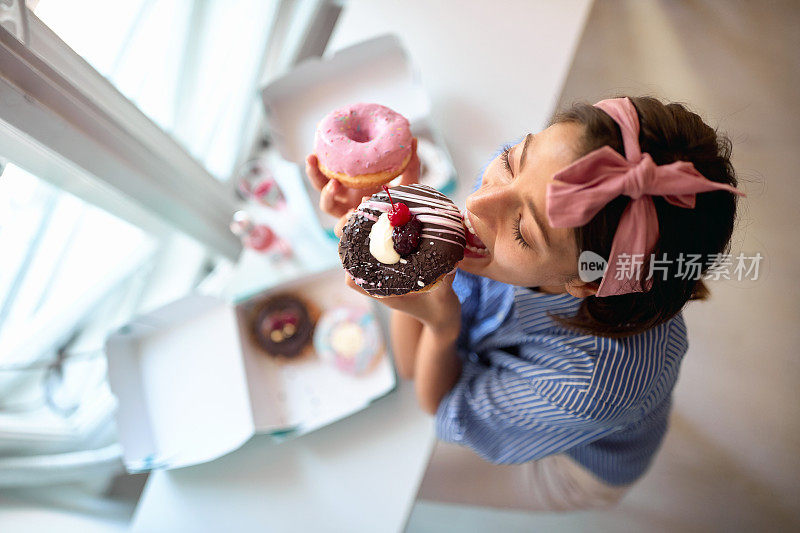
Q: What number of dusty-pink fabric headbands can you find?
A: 1